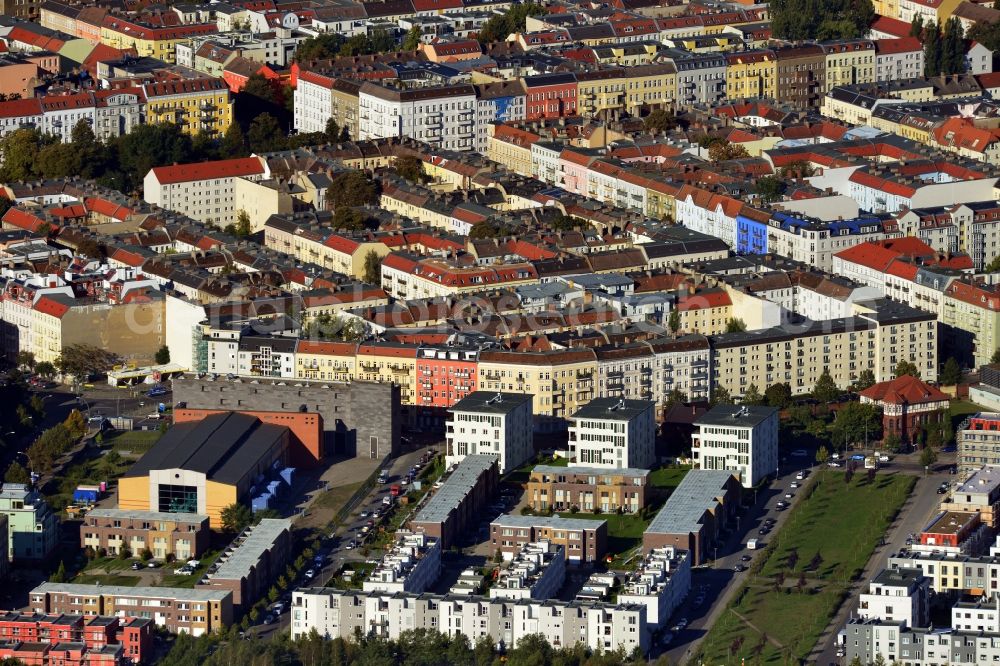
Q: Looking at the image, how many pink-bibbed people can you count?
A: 0